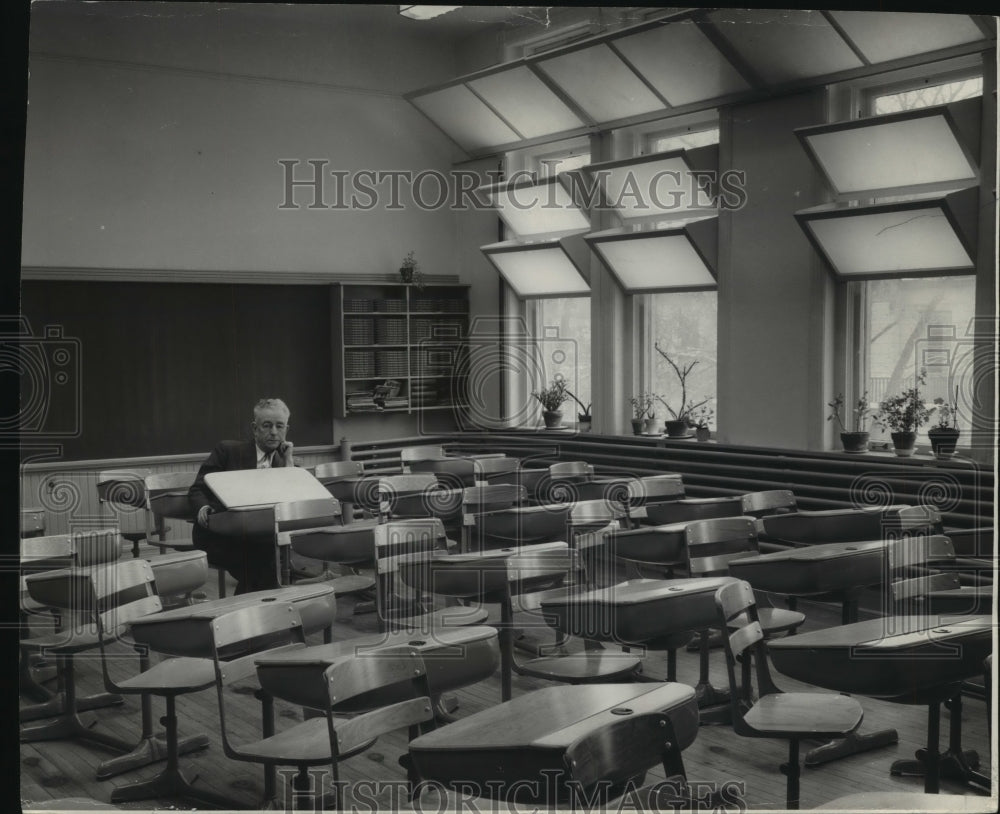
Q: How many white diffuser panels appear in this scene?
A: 12